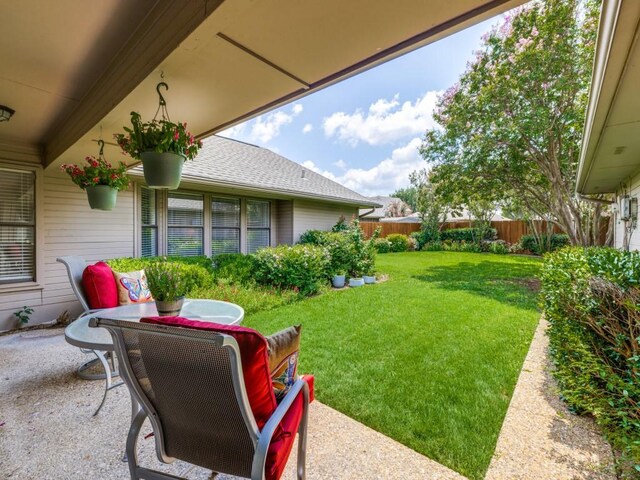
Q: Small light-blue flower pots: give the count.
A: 3